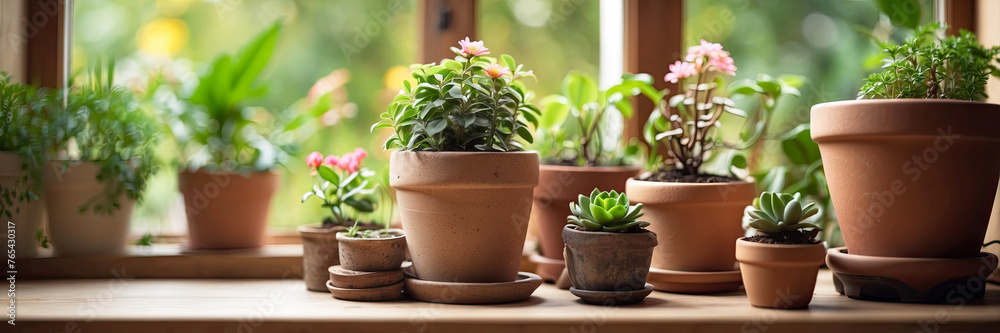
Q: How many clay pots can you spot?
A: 11